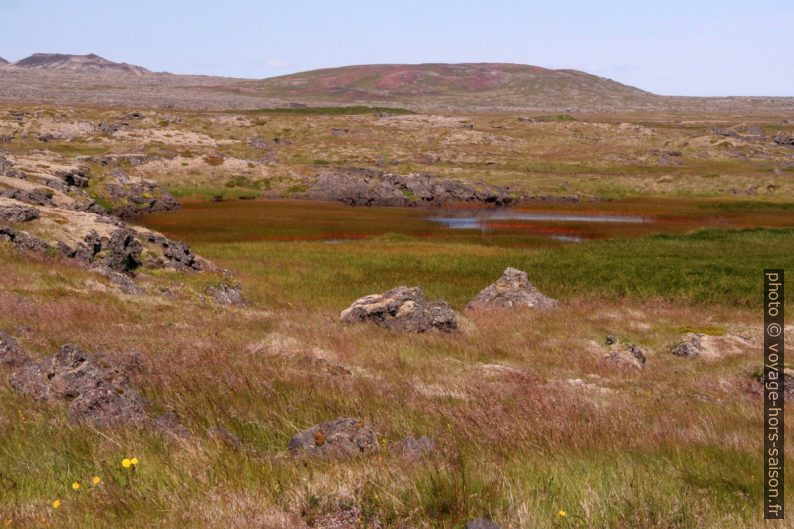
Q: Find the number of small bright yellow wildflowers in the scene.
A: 6